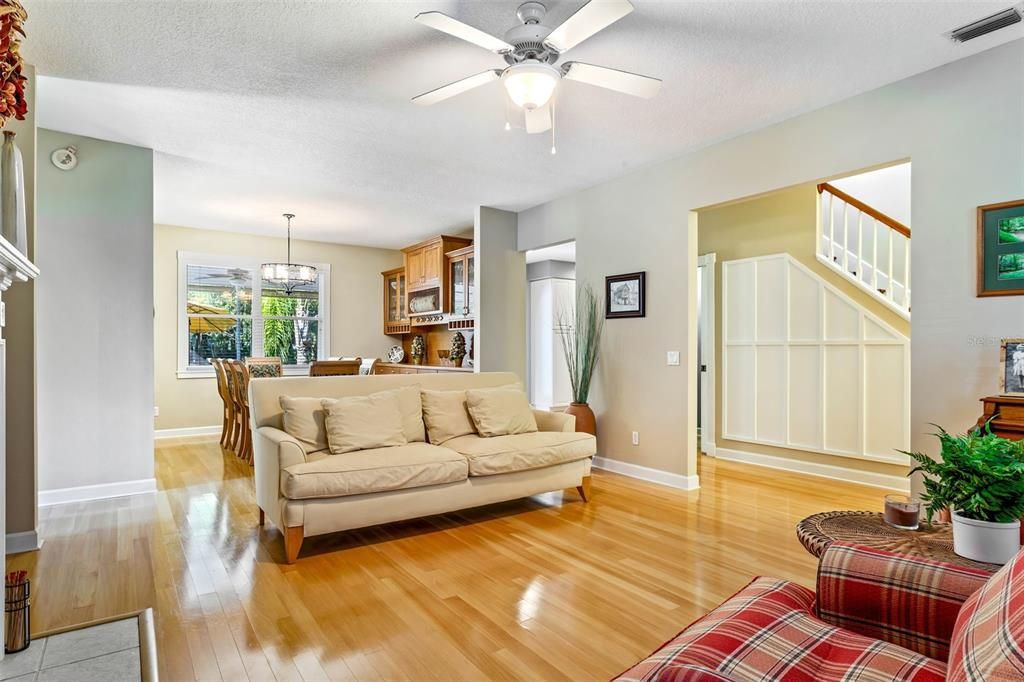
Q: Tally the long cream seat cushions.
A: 2